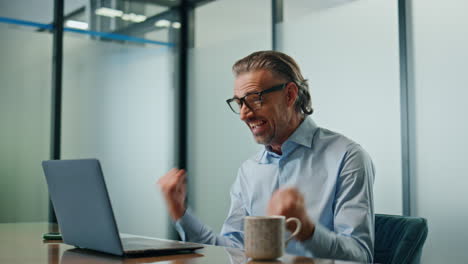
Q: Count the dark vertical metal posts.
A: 4